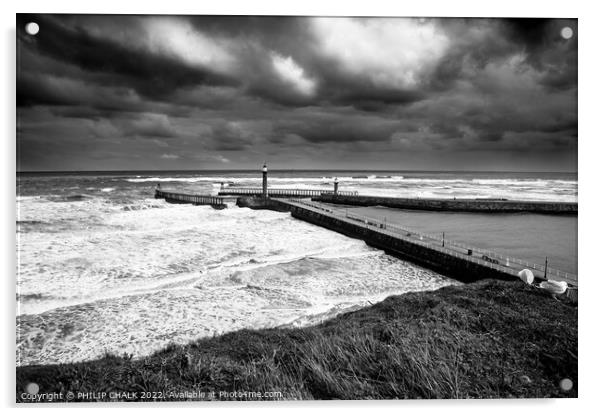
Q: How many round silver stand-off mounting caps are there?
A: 4